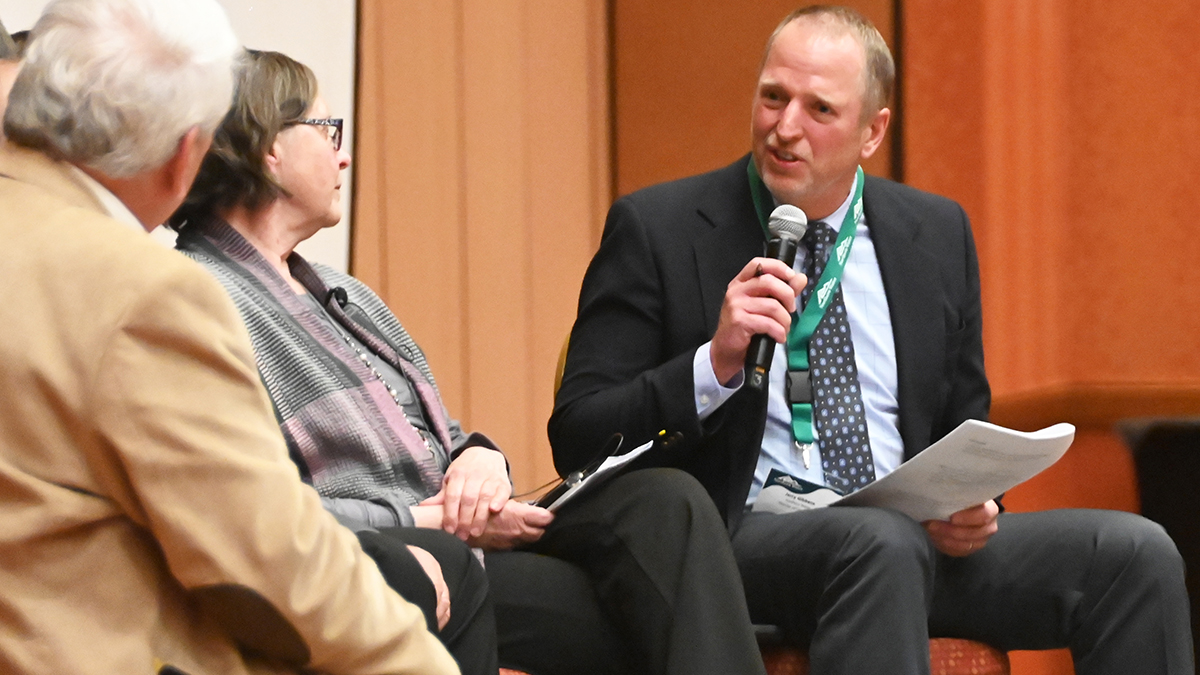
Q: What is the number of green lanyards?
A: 1